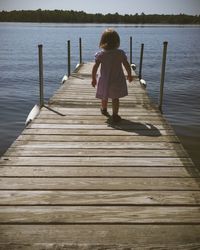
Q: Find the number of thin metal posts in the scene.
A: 6